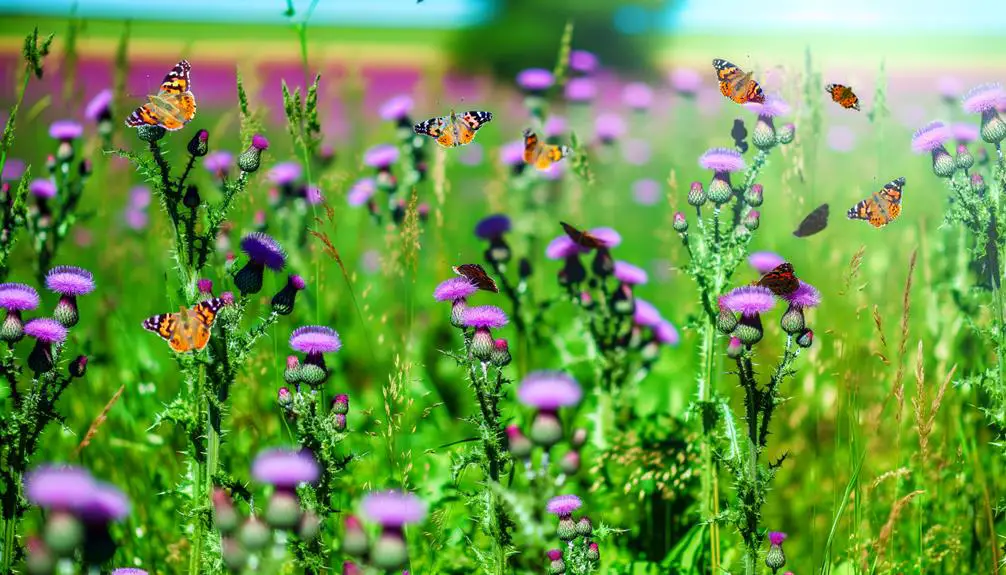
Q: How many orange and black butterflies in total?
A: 7